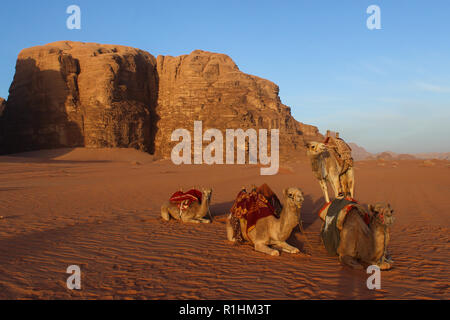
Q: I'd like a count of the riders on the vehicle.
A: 0